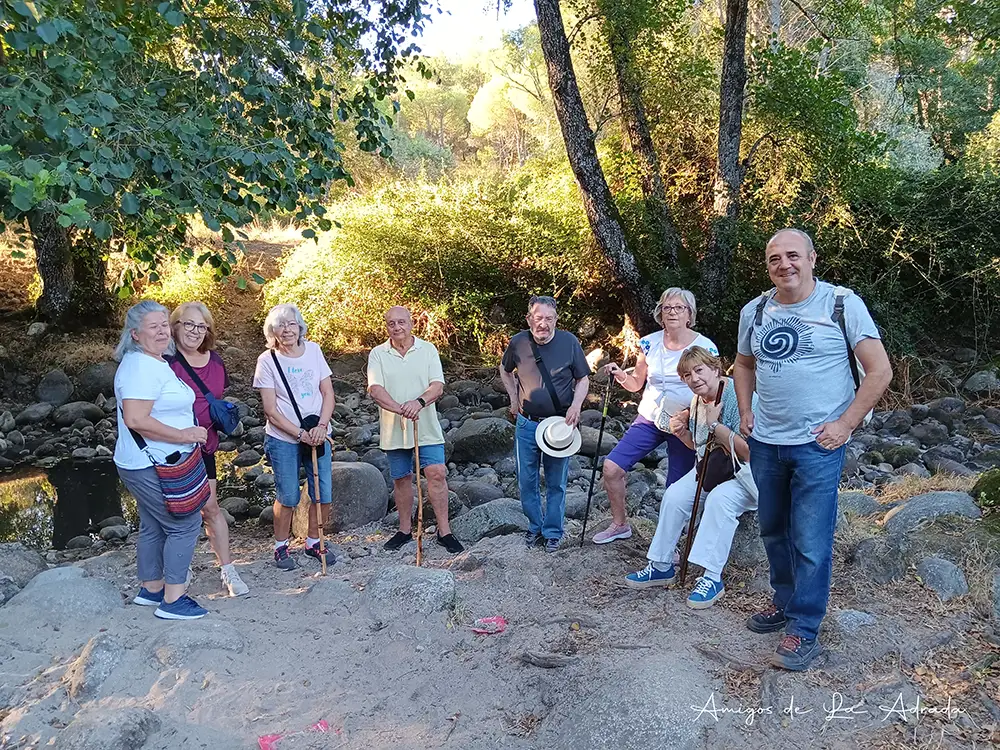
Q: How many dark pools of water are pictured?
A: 1